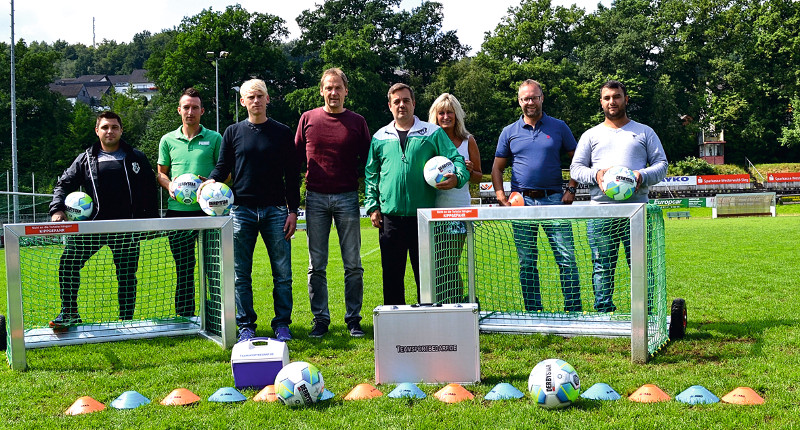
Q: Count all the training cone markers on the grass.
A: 14